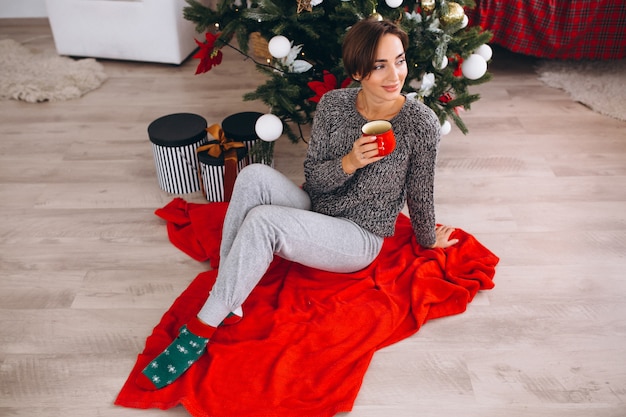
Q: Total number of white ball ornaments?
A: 8